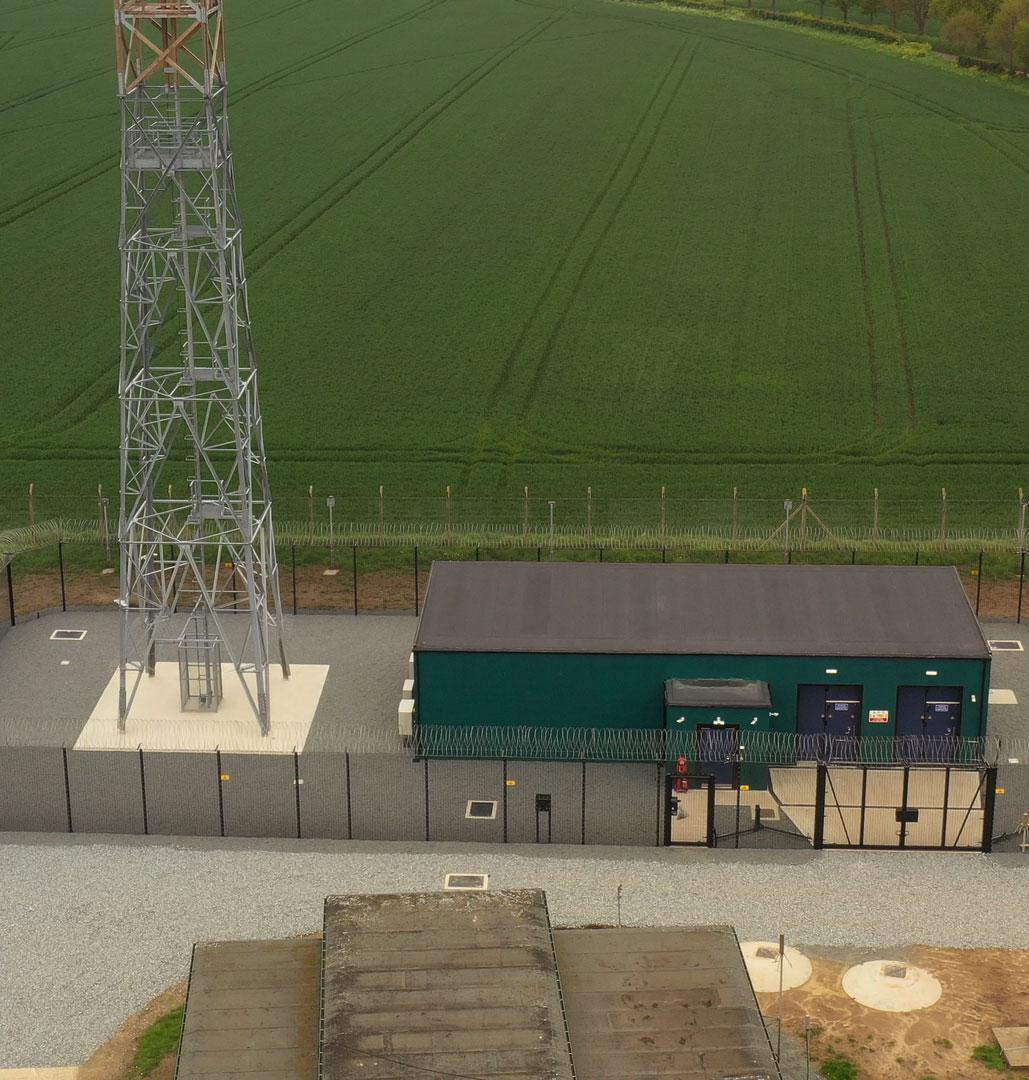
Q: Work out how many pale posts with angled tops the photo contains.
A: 14